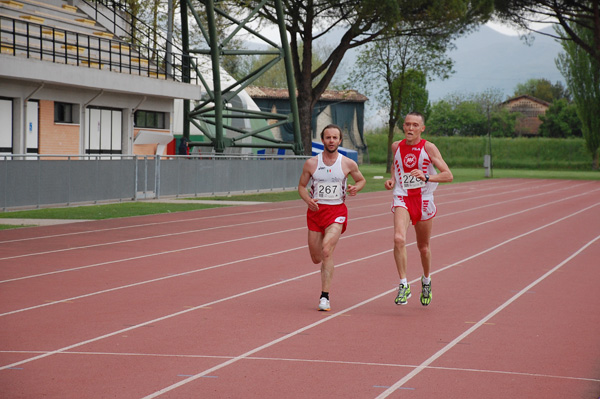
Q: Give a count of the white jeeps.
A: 0